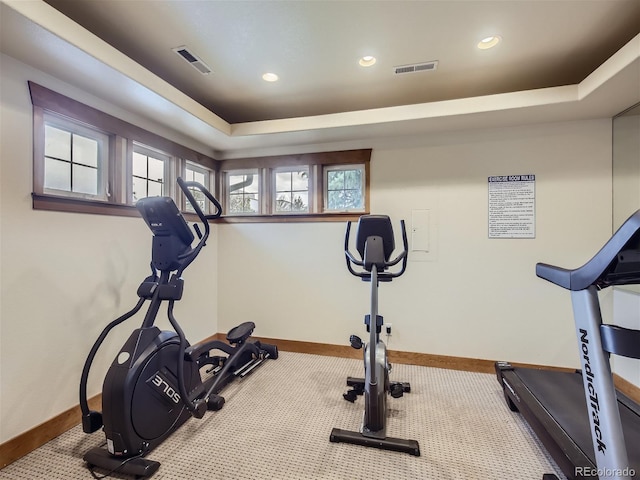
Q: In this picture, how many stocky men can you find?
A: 0